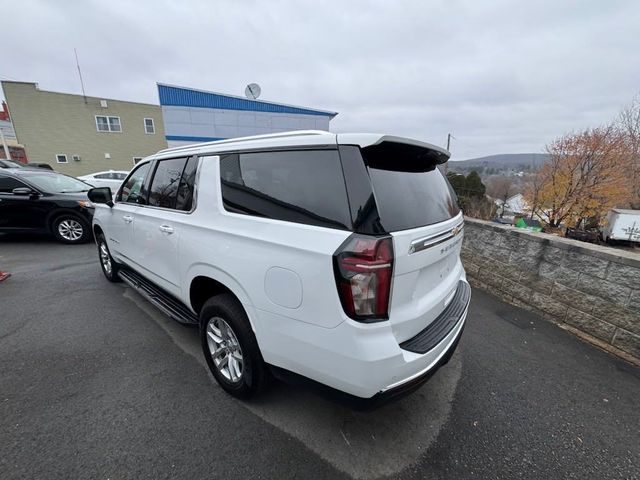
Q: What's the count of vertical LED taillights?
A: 1